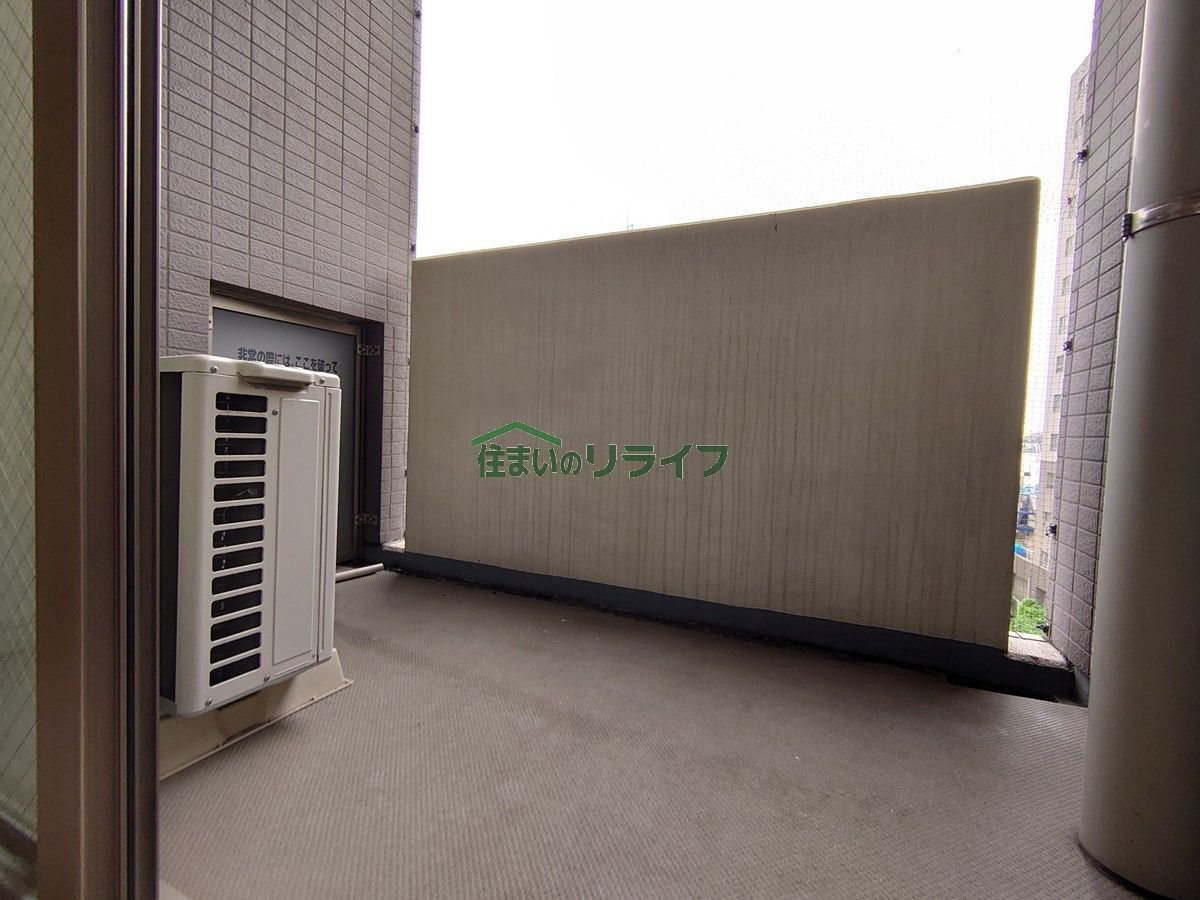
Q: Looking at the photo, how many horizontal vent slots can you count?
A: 13